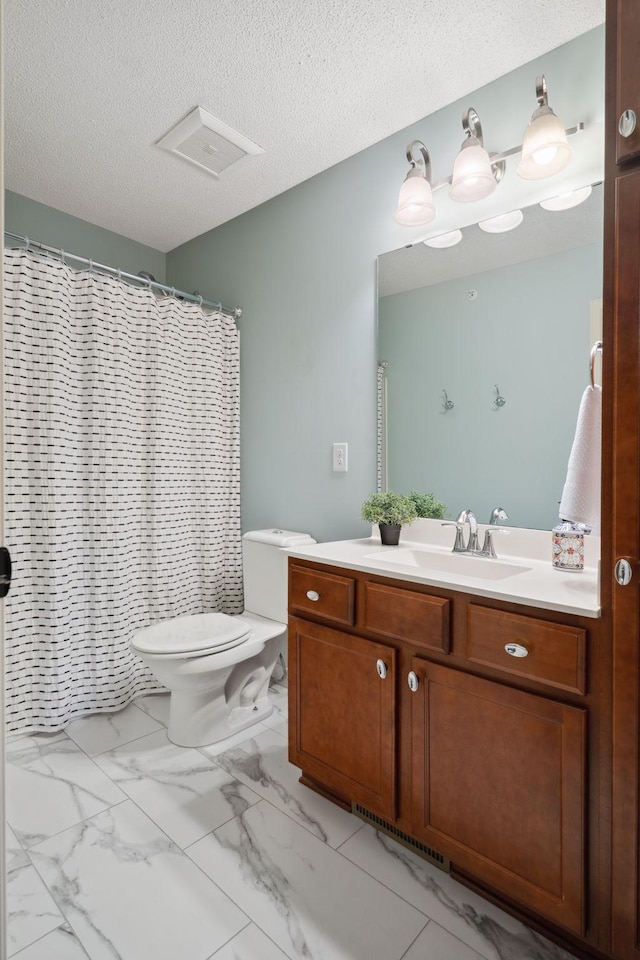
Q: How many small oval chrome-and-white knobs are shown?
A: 6